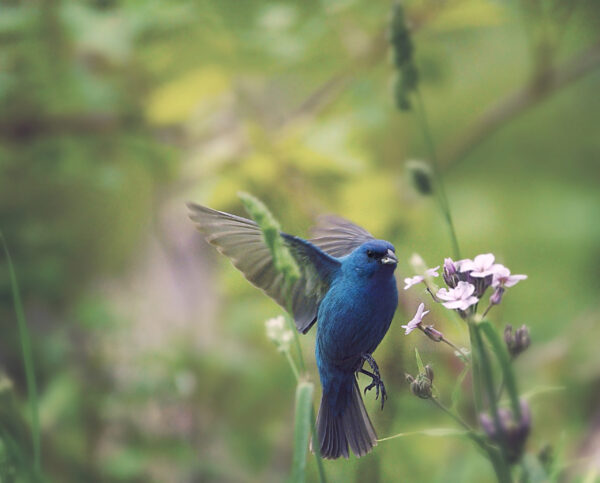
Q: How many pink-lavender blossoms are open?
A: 5